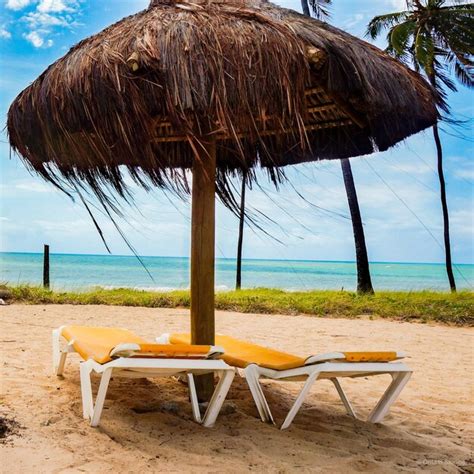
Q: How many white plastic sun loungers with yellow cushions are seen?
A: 2